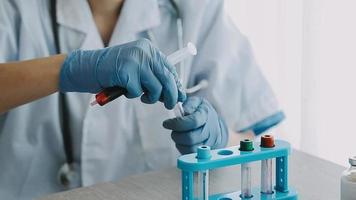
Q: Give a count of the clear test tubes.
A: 3